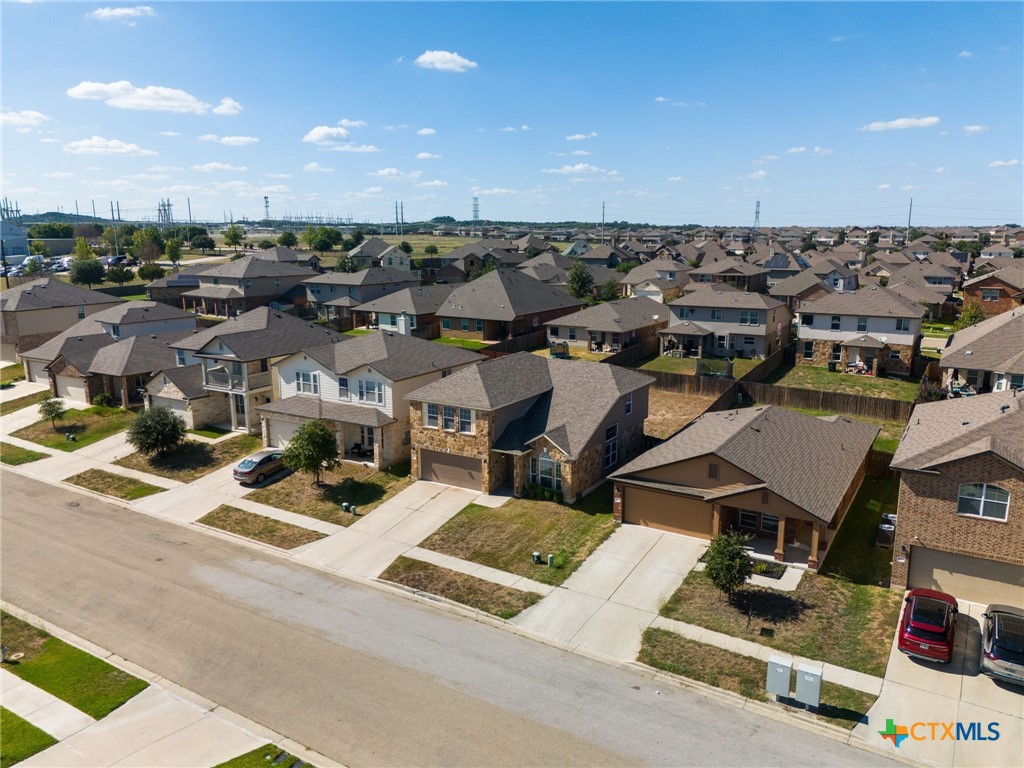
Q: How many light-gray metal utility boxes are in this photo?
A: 2